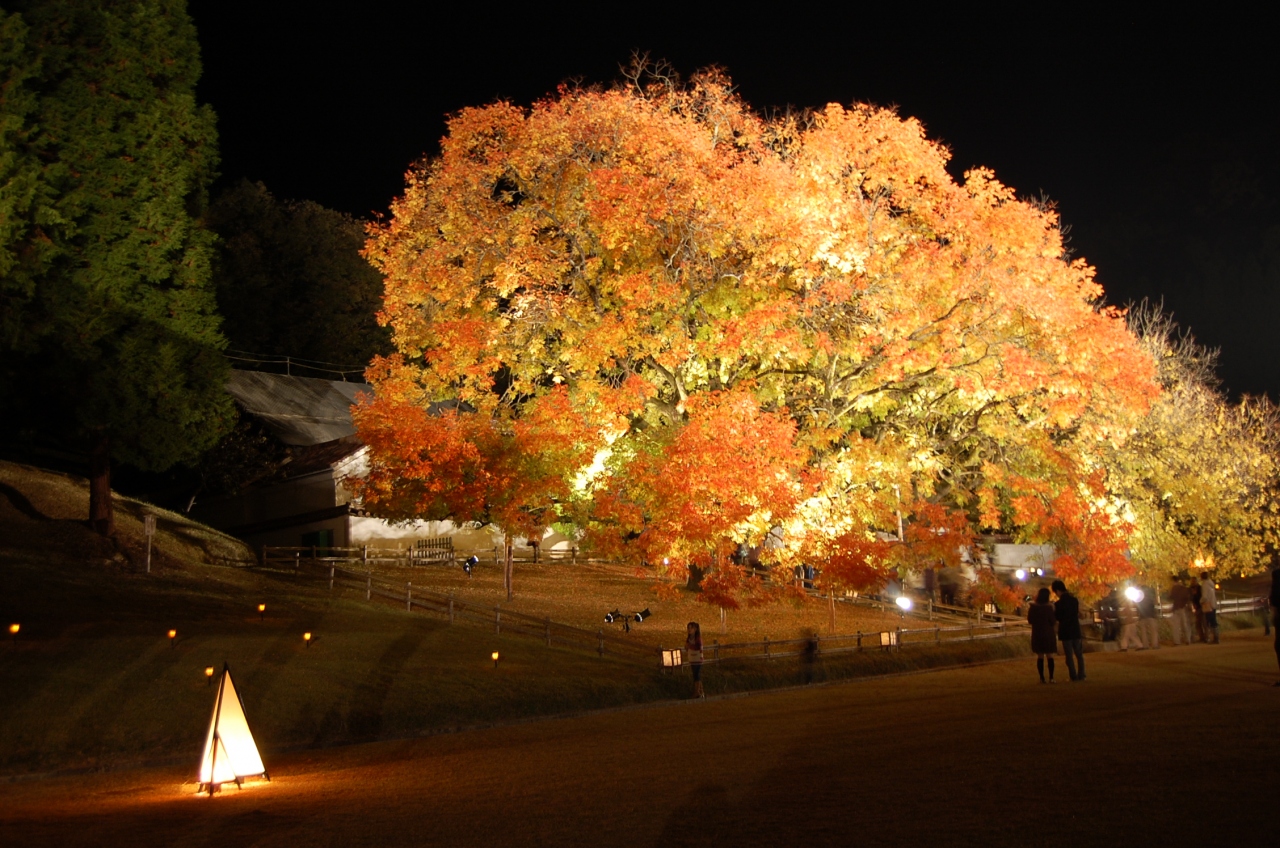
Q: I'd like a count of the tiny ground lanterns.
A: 6